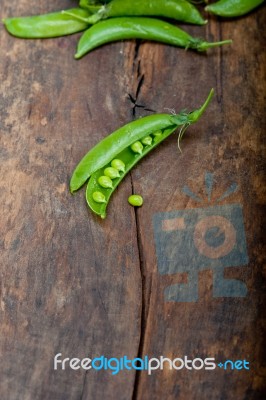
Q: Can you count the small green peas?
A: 8